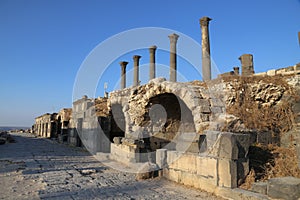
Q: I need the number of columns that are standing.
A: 5